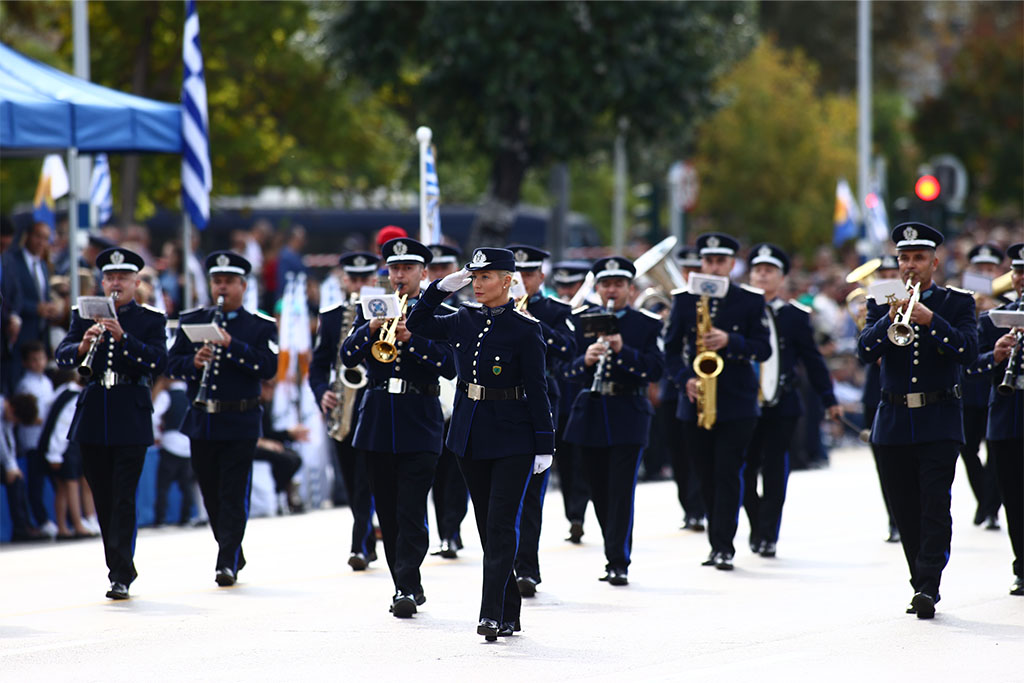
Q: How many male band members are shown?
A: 15